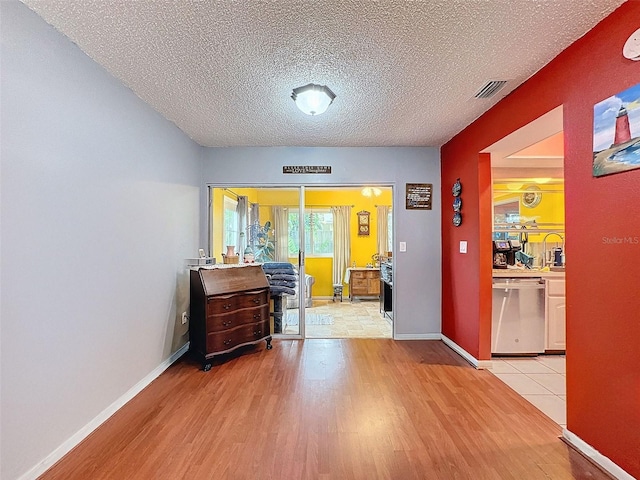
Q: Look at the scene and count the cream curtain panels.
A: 3